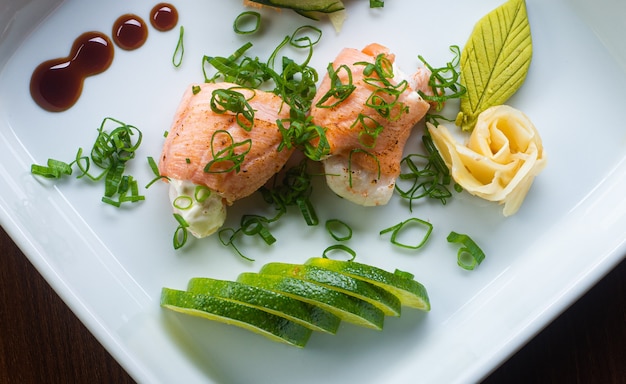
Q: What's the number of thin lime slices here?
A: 5